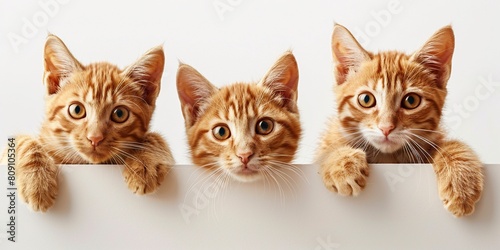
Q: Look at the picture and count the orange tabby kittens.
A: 3